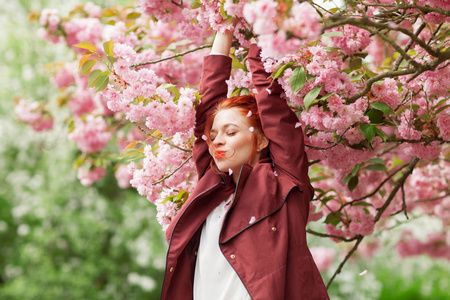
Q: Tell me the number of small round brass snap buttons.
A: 4